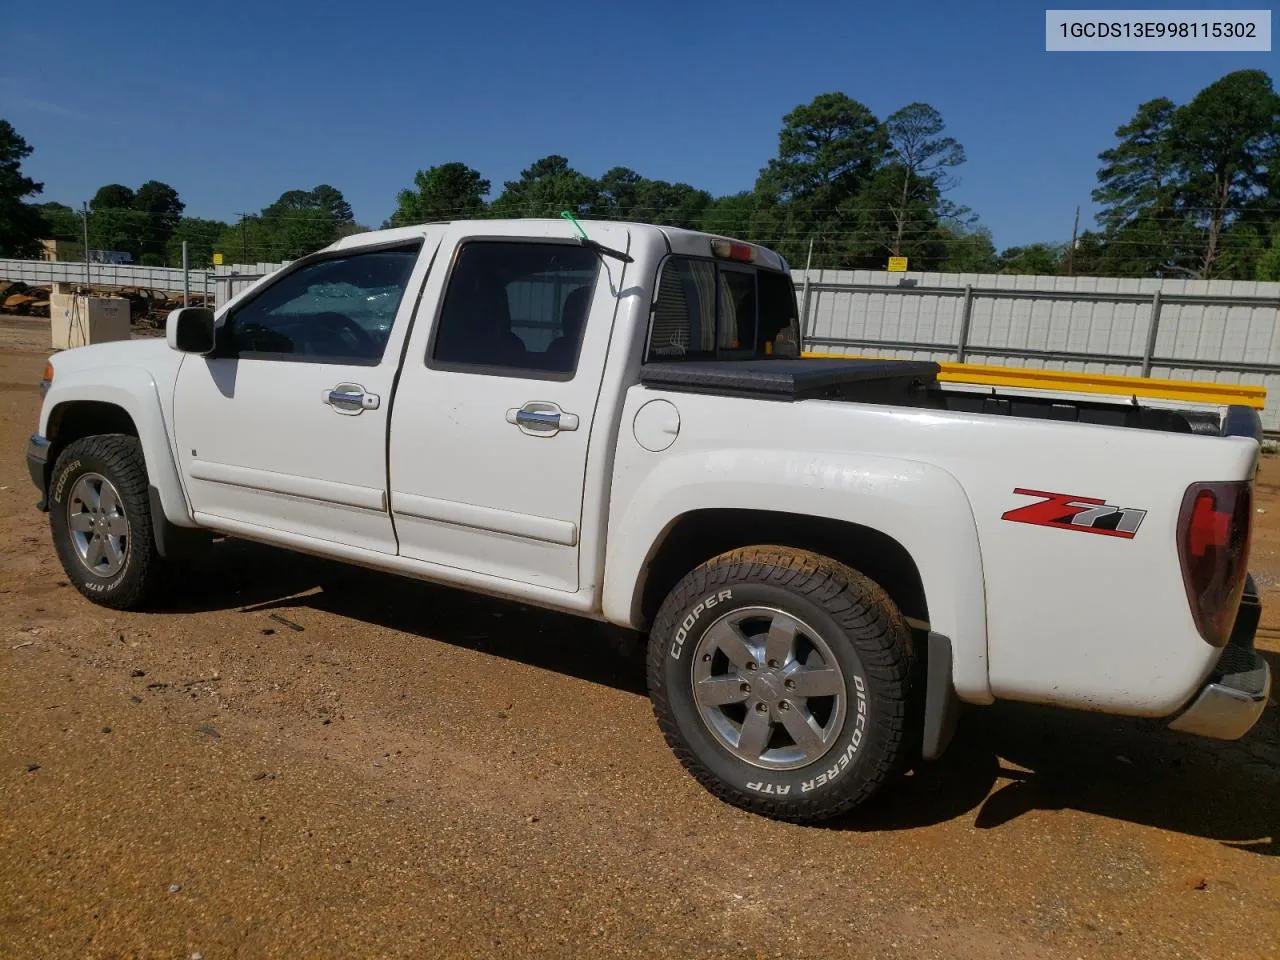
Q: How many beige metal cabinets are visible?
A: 1